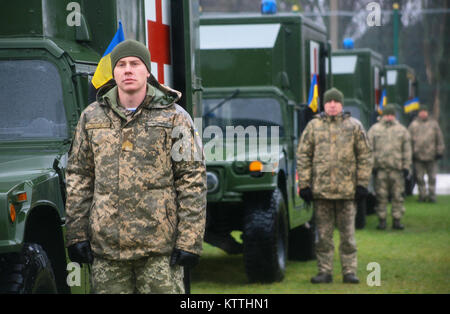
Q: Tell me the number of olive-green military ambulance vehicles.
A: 4